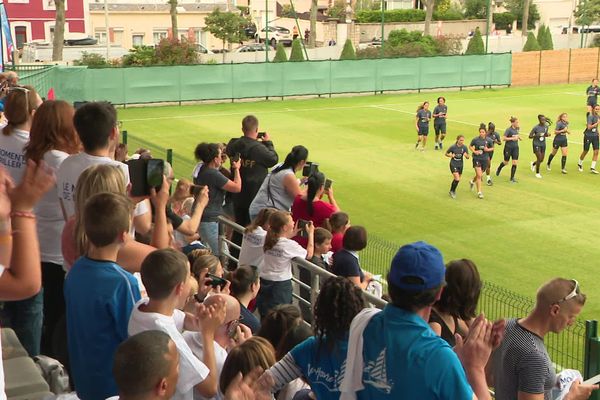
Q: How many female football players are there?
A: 10